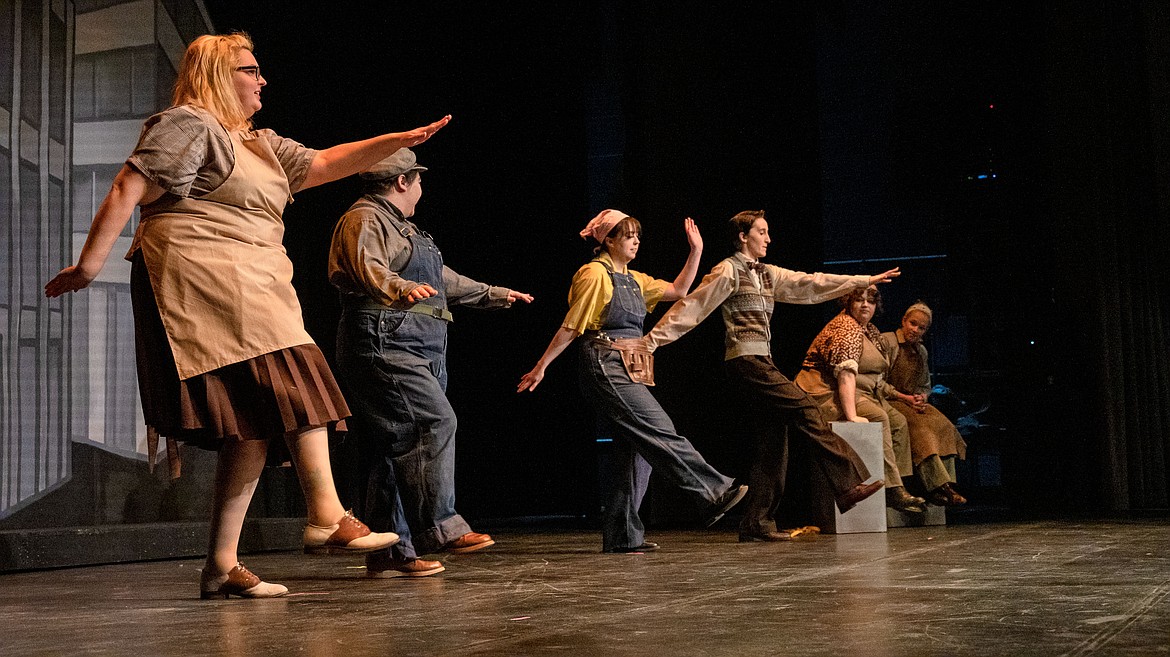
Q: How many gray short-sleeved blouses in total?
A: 1